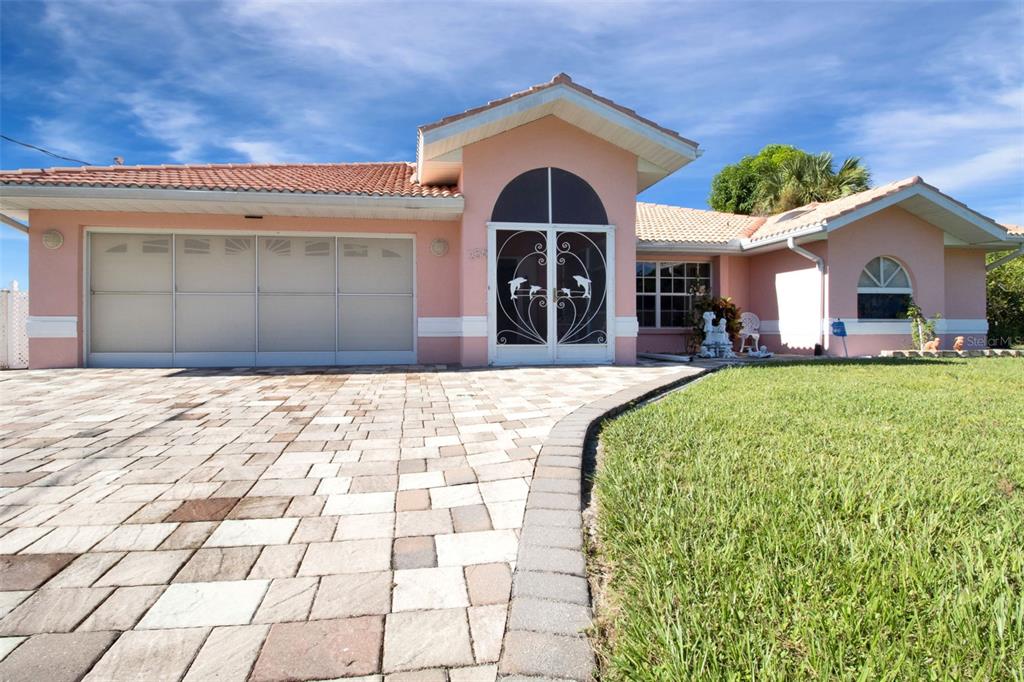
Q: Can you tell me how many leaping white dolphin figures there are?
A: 4